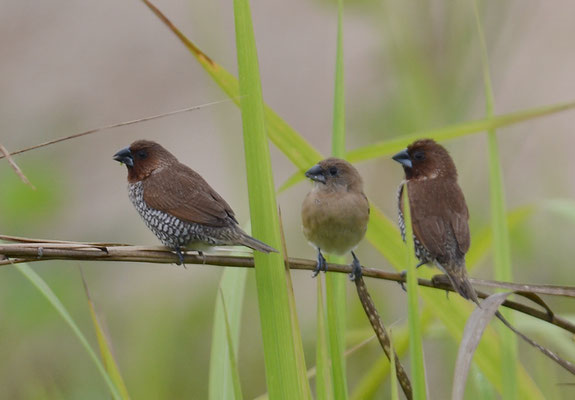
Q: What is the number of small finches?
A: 3